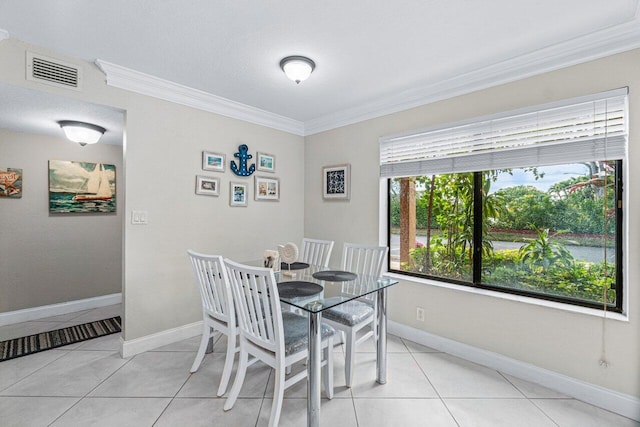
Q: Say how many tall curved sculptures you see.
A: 1